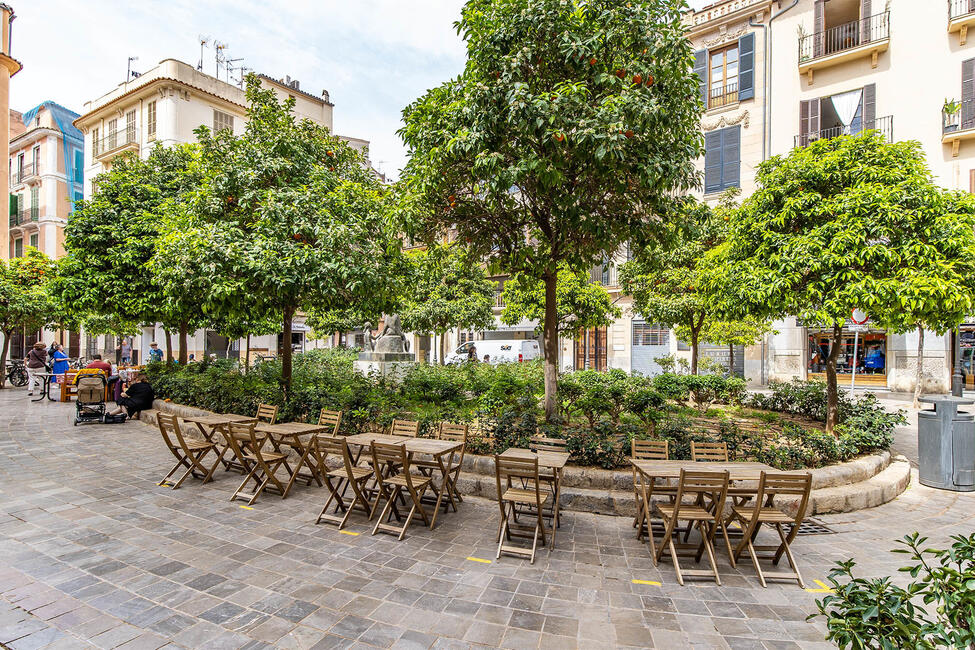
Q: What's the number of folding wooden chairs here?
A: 14